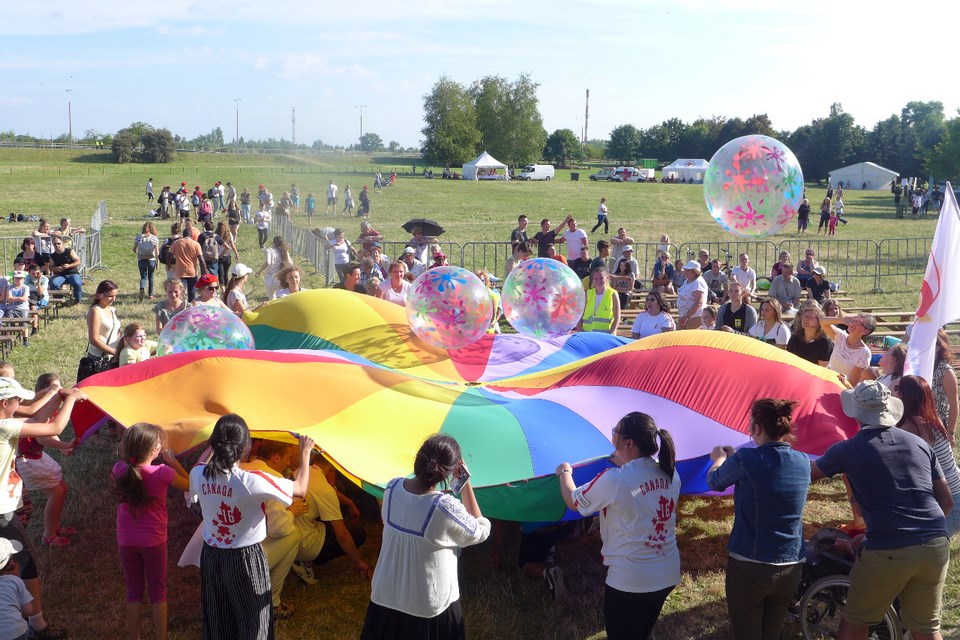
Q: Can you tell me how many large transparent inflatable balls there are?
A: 4